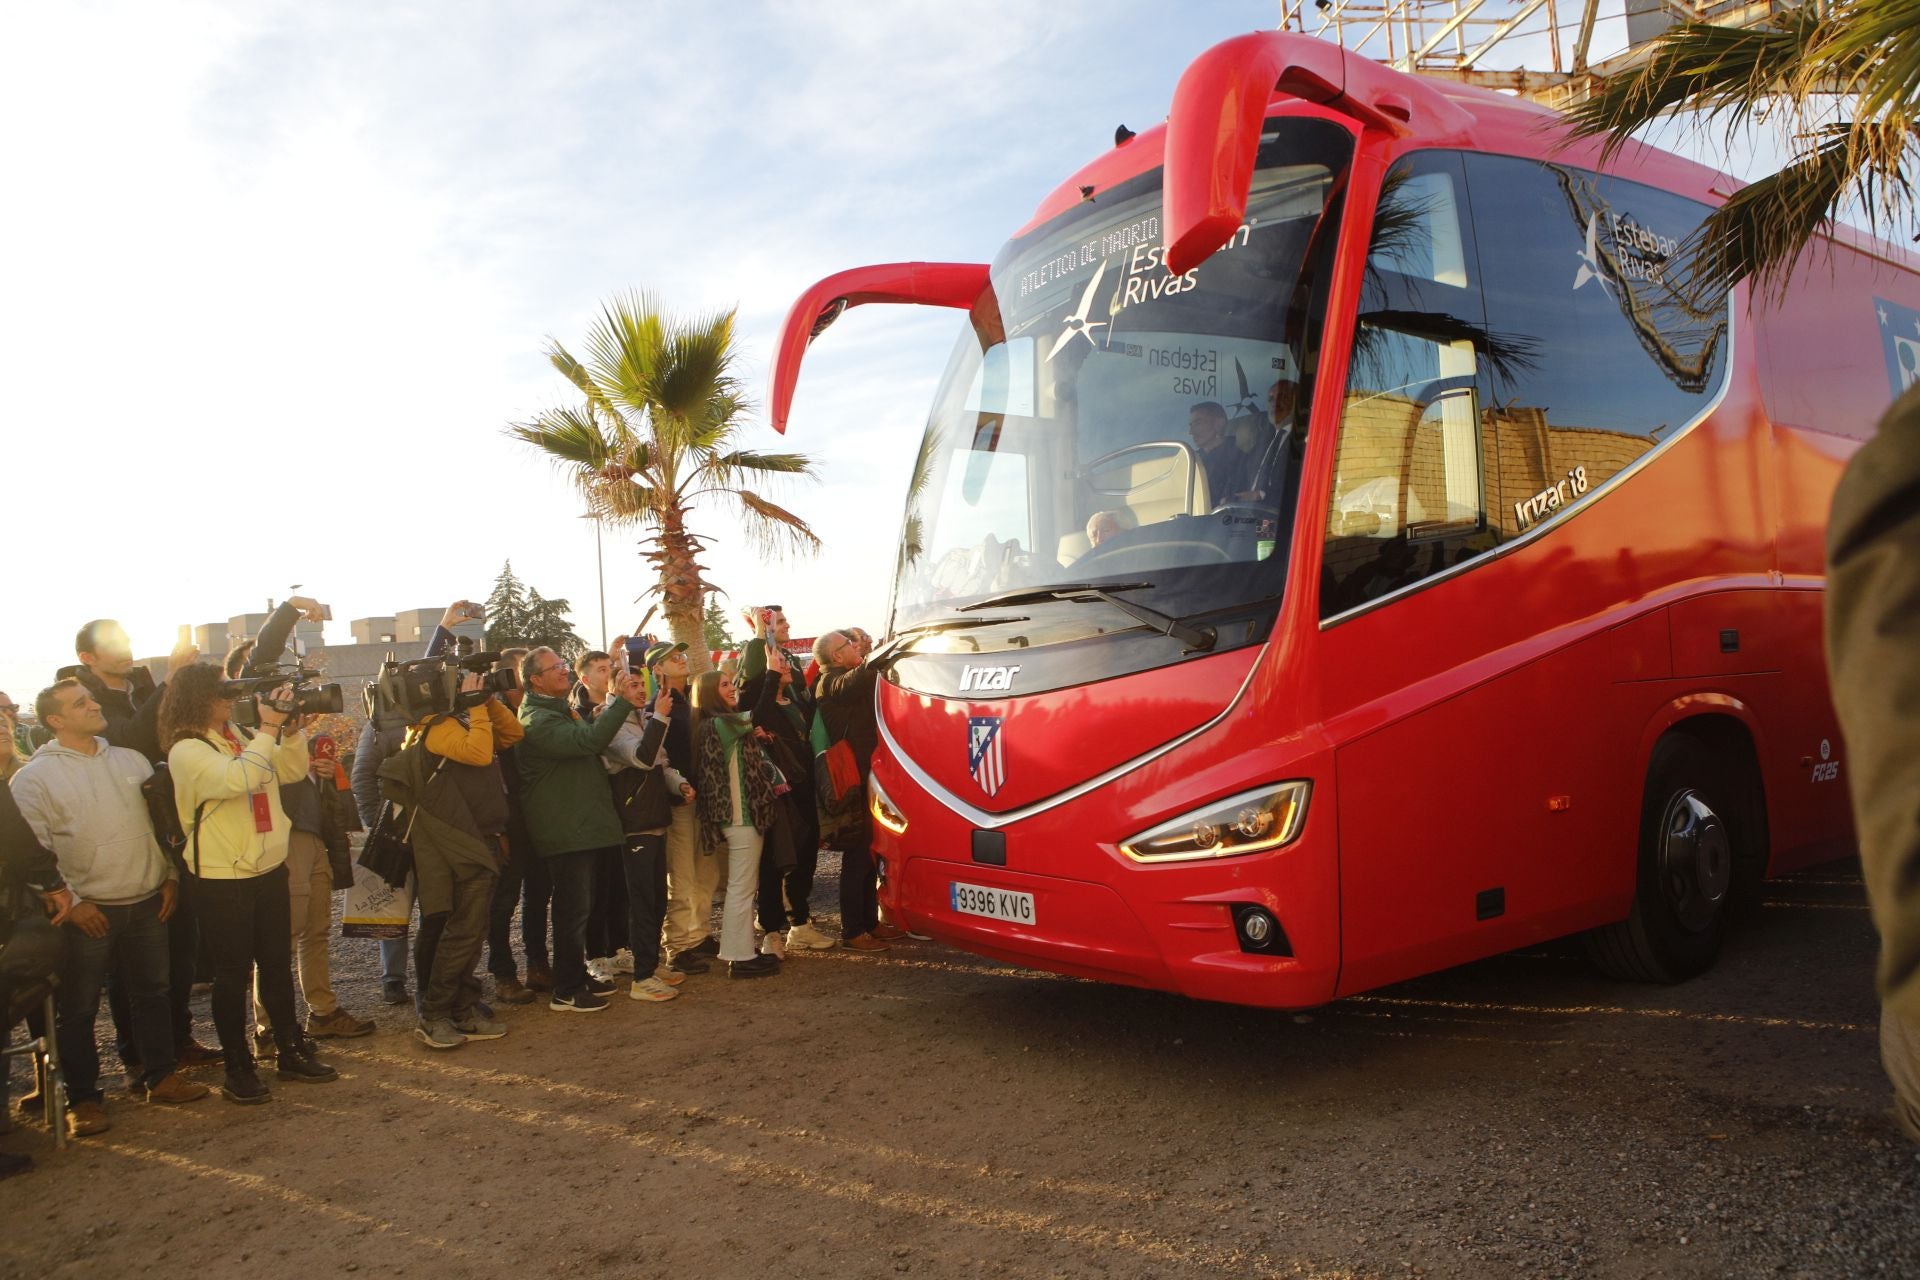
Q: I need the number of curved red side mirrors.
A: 2